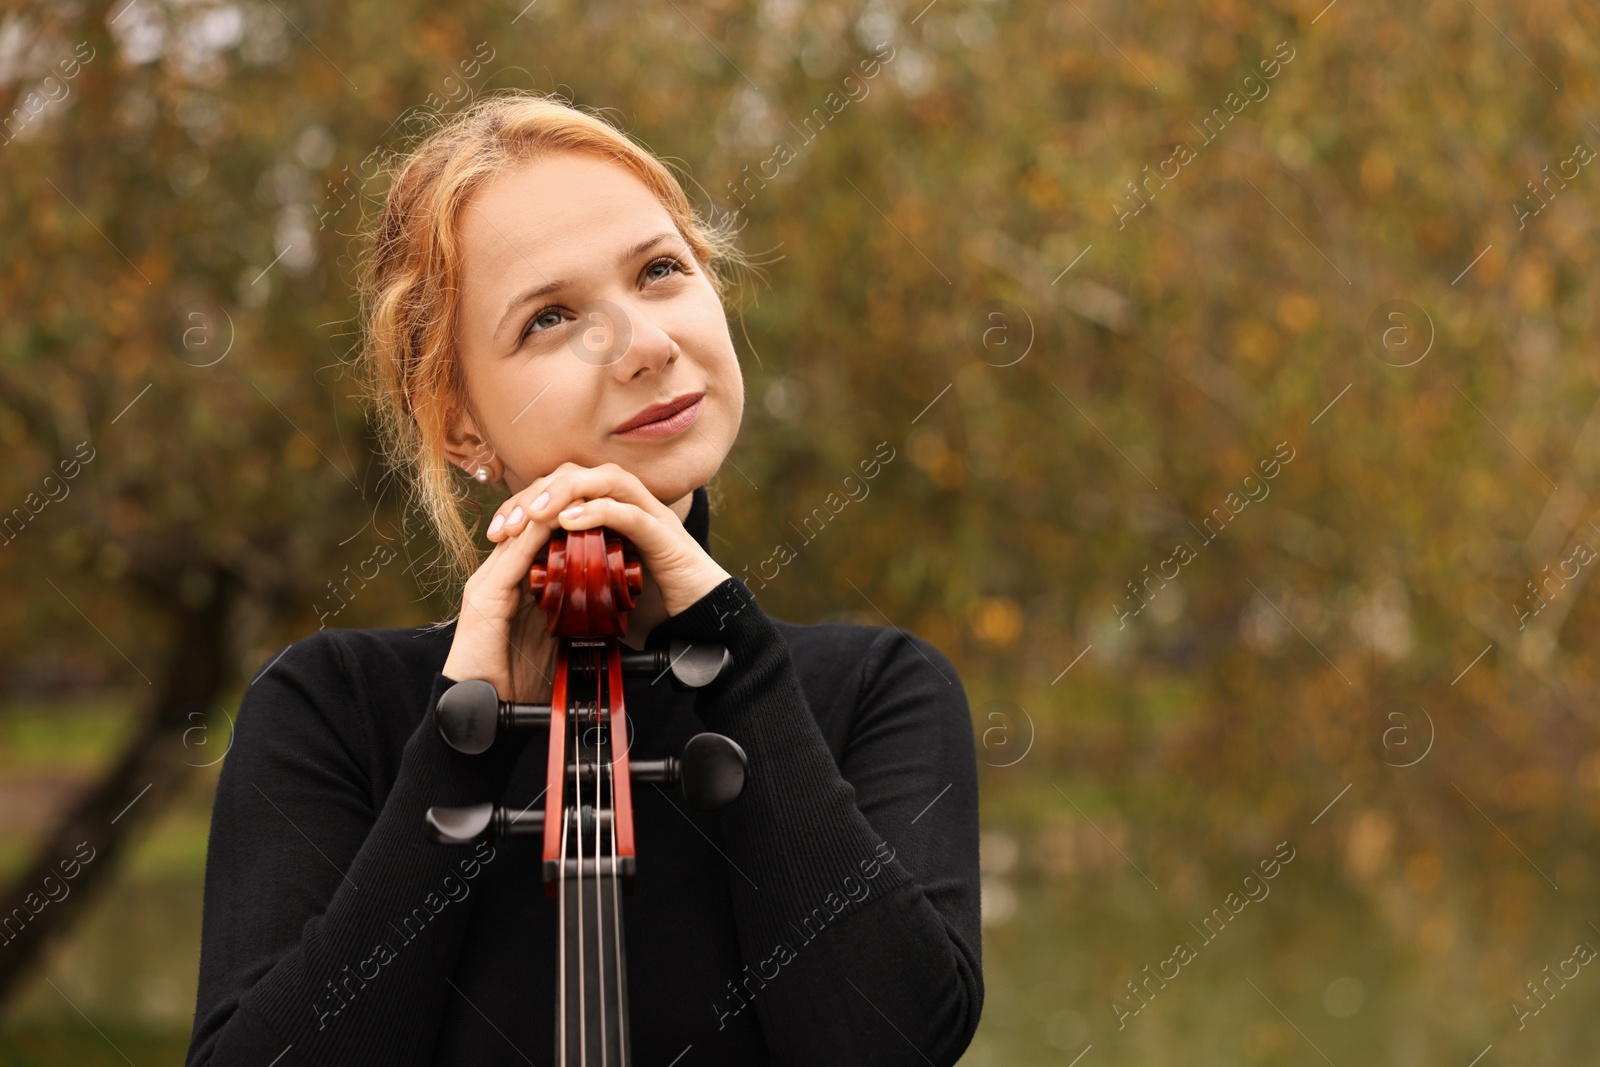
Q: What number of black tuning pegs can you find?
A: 4